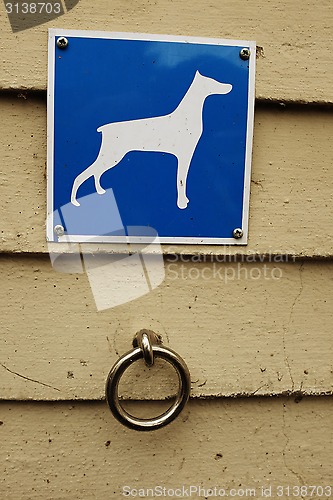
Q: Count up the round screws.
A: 4